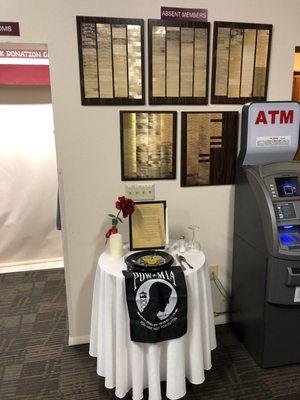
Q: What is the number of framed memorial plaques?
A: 5